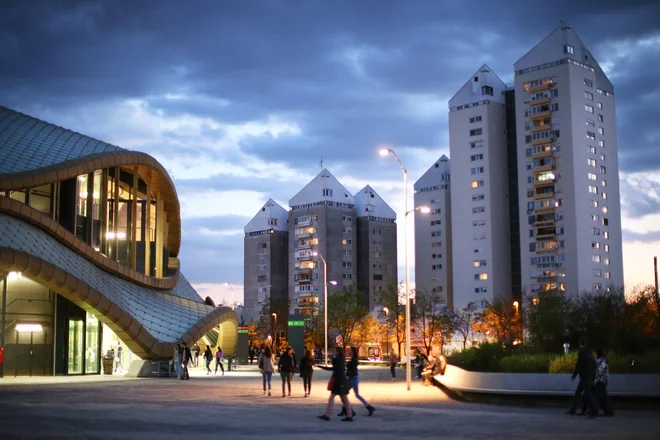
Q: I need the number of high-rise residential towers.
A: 6